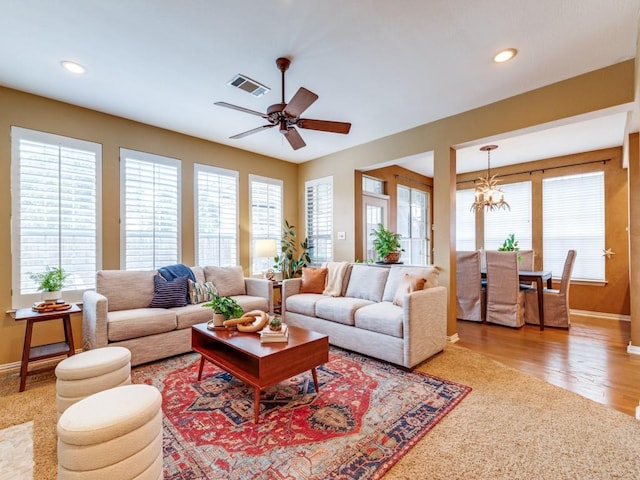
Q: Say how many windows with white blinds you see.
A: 8